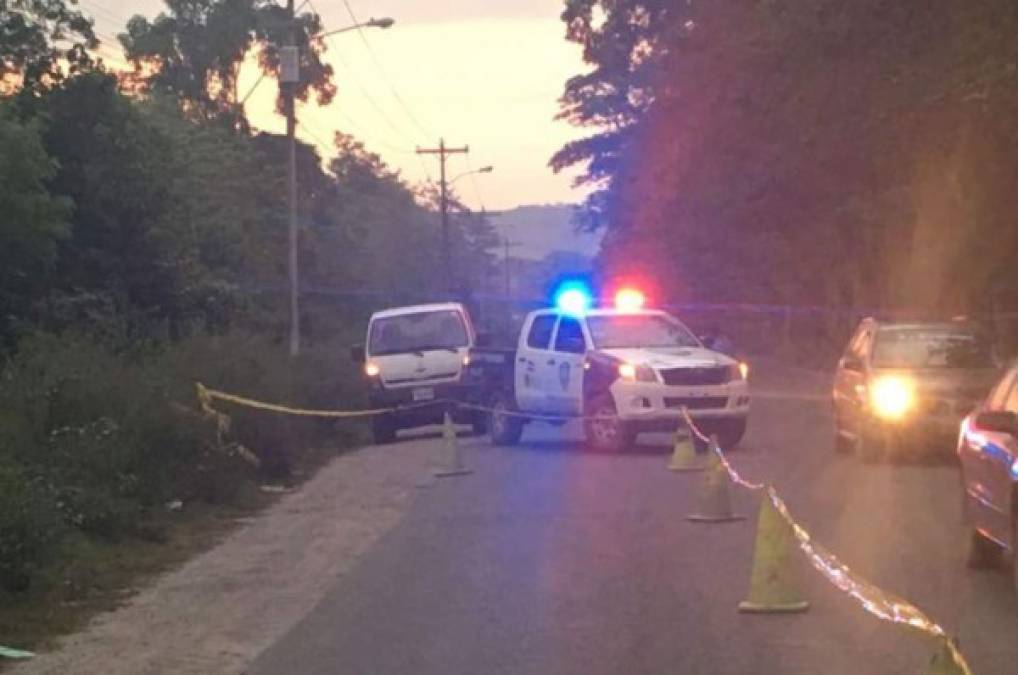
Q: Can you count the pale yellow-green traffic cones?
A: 5